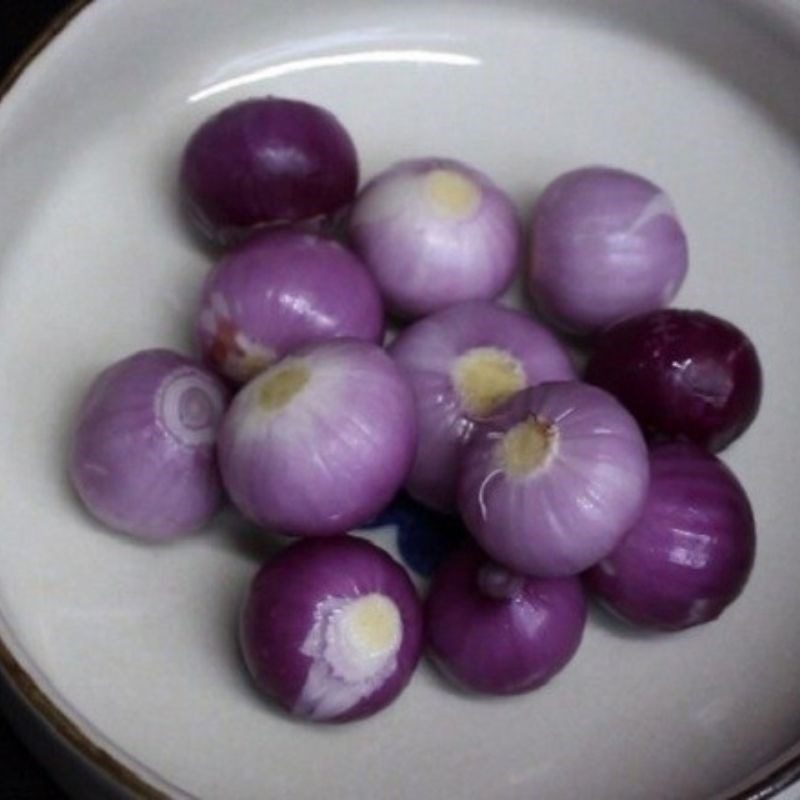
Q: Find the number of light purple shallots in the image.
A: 7